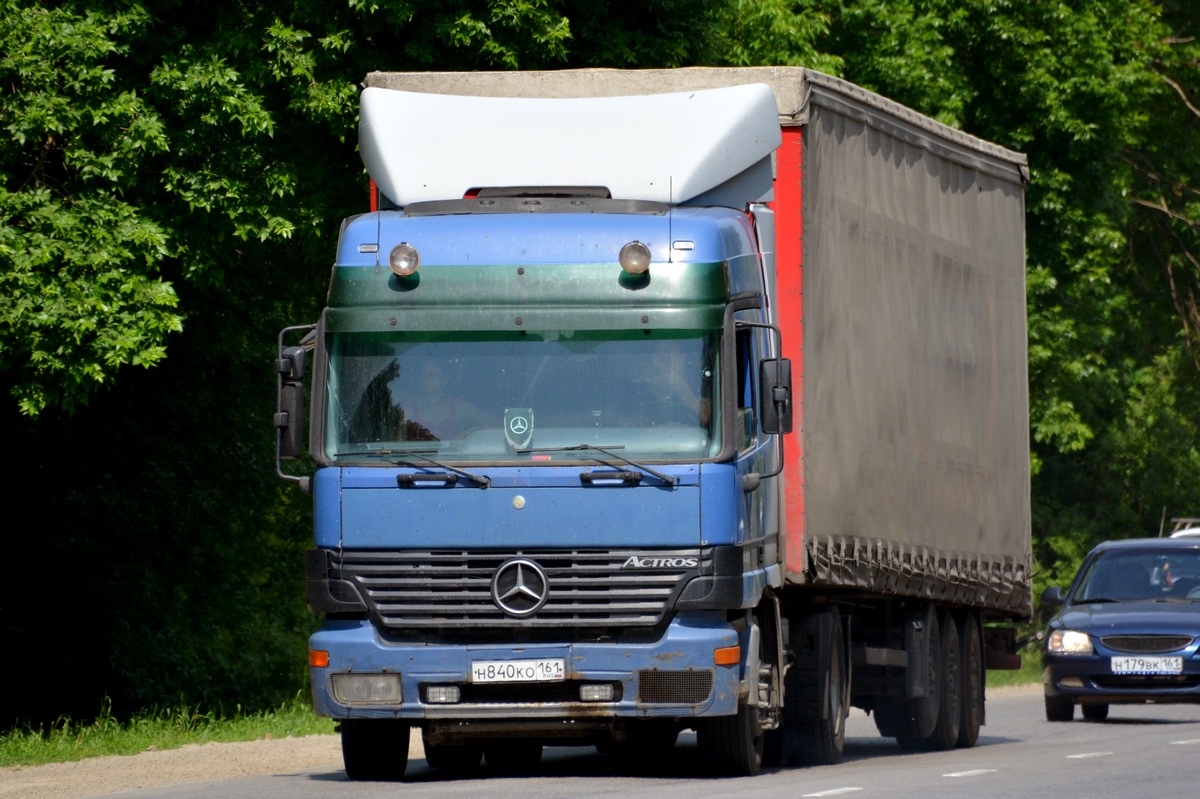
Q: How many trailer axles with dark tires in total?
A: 3